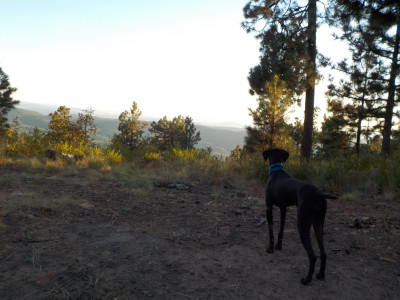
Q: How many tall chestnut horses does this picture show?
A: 0